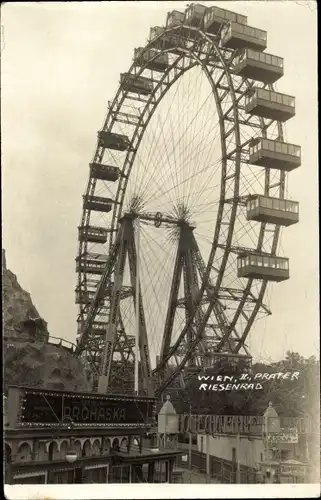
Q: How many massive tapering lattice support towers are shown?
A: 2